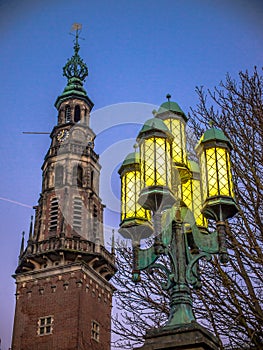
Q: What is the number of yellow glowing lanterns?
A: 5